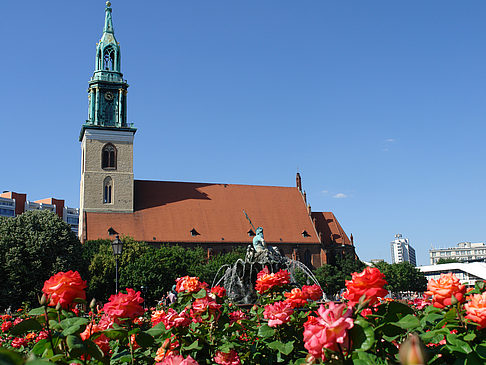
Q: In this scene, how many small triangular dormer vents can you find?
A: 4